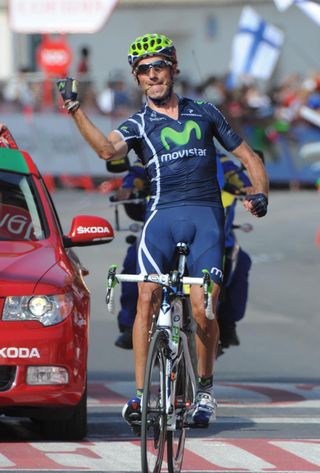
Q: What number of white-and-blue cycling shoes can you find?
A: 2